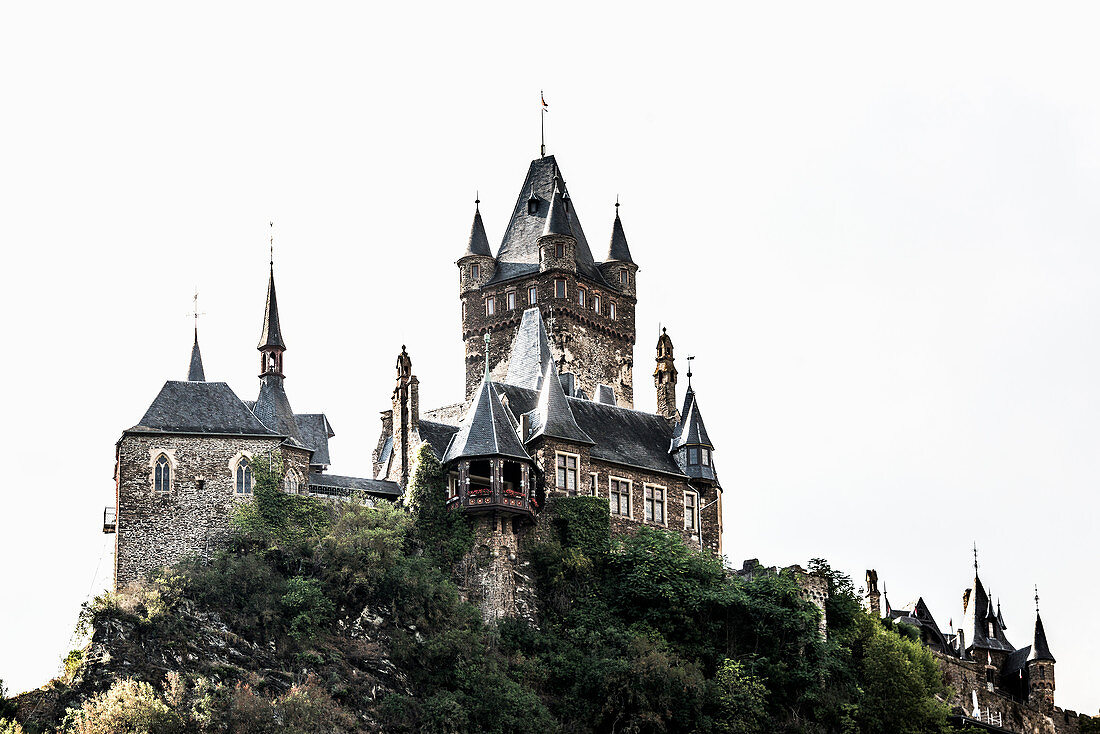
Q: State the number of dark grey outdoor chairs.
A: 0